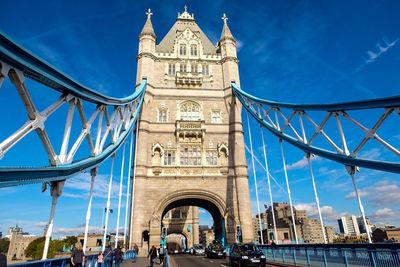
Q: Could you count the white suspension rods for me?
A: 11